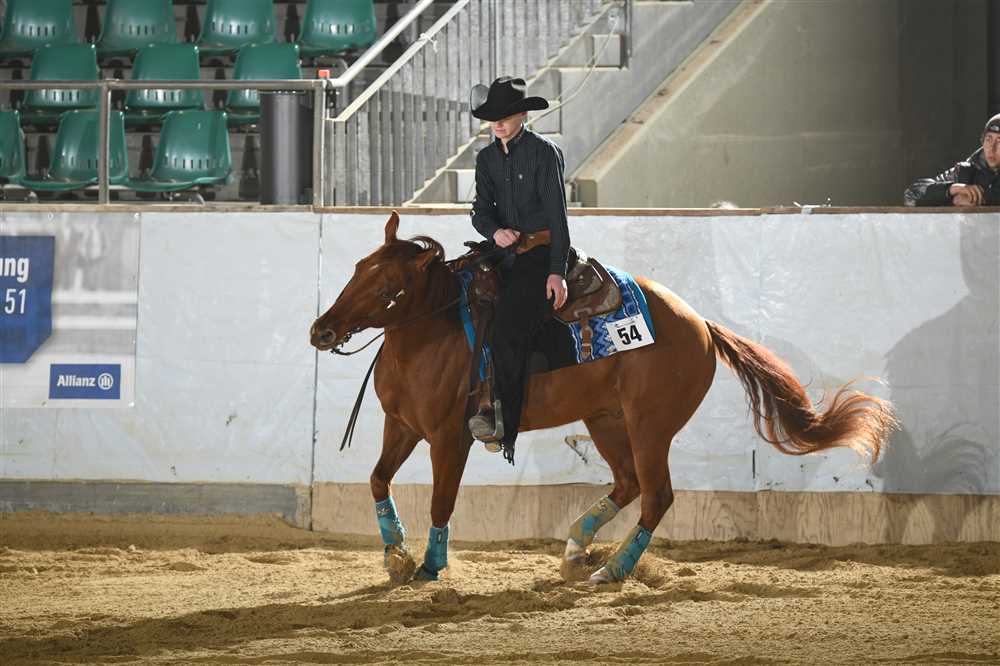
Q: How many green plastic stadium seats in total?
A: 10